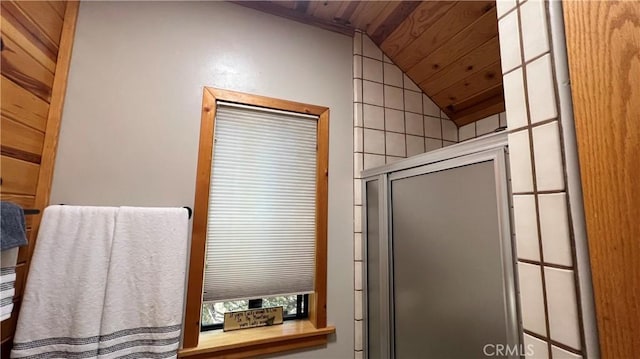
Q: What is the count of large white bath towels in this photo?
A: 2